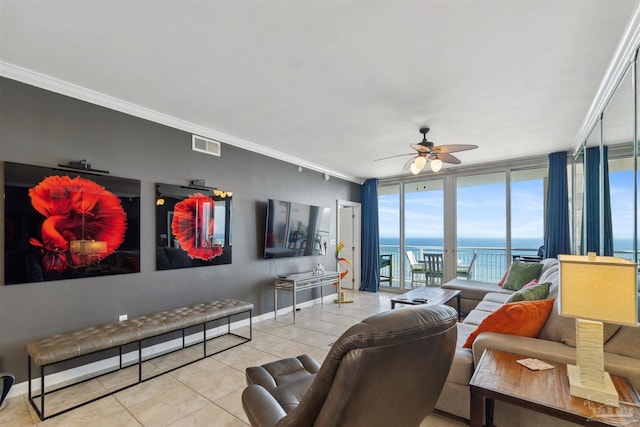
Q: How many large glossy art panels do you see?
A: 2